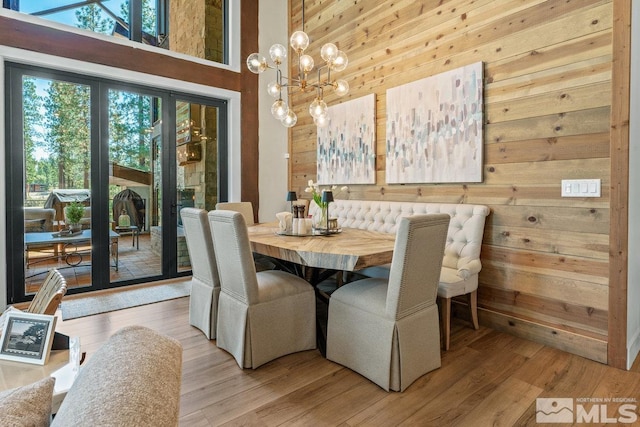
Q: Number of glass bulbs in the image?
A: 12